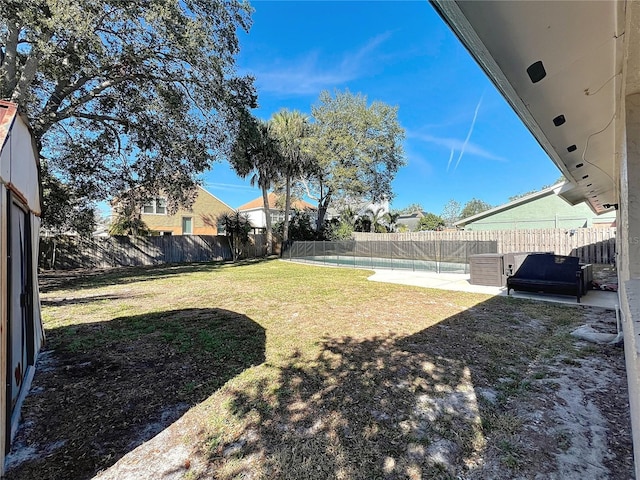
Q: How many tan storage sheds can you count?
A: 1